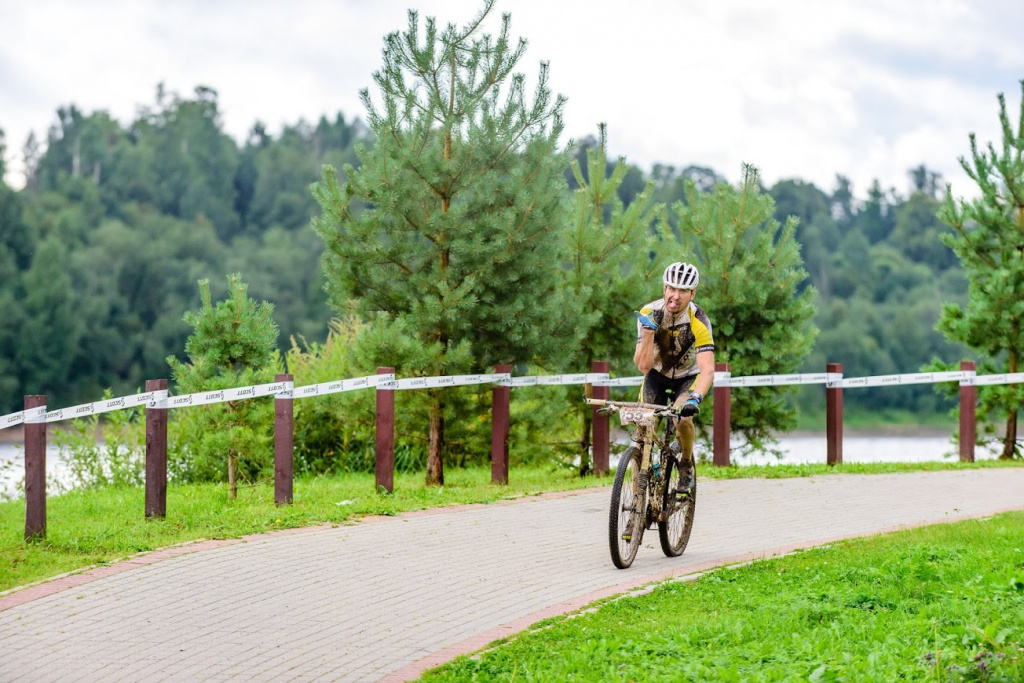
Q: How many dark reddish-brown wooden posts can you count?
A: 9